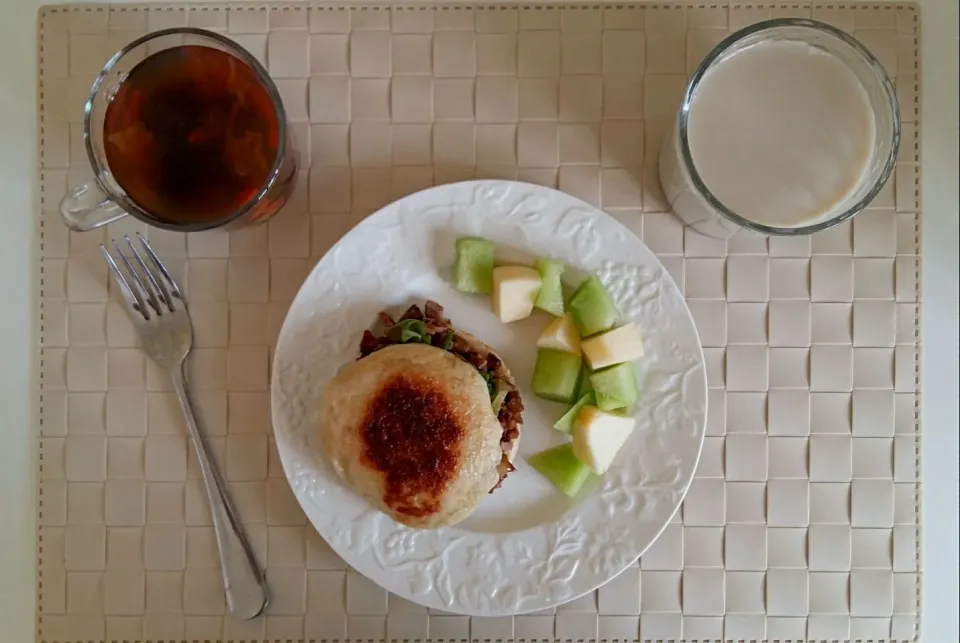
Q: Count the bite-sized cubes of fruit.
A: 11